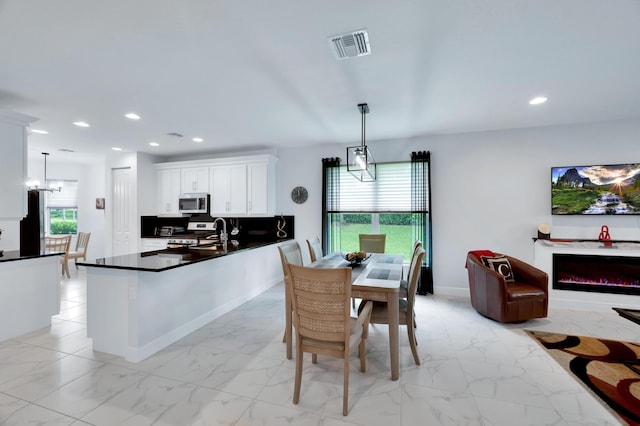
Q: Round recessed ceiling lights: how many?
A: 7